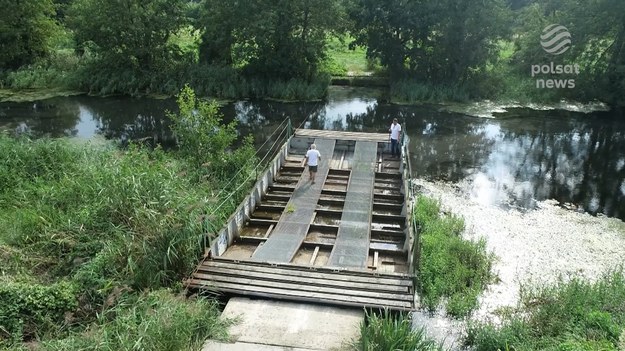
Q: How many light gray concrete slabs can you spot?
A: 2